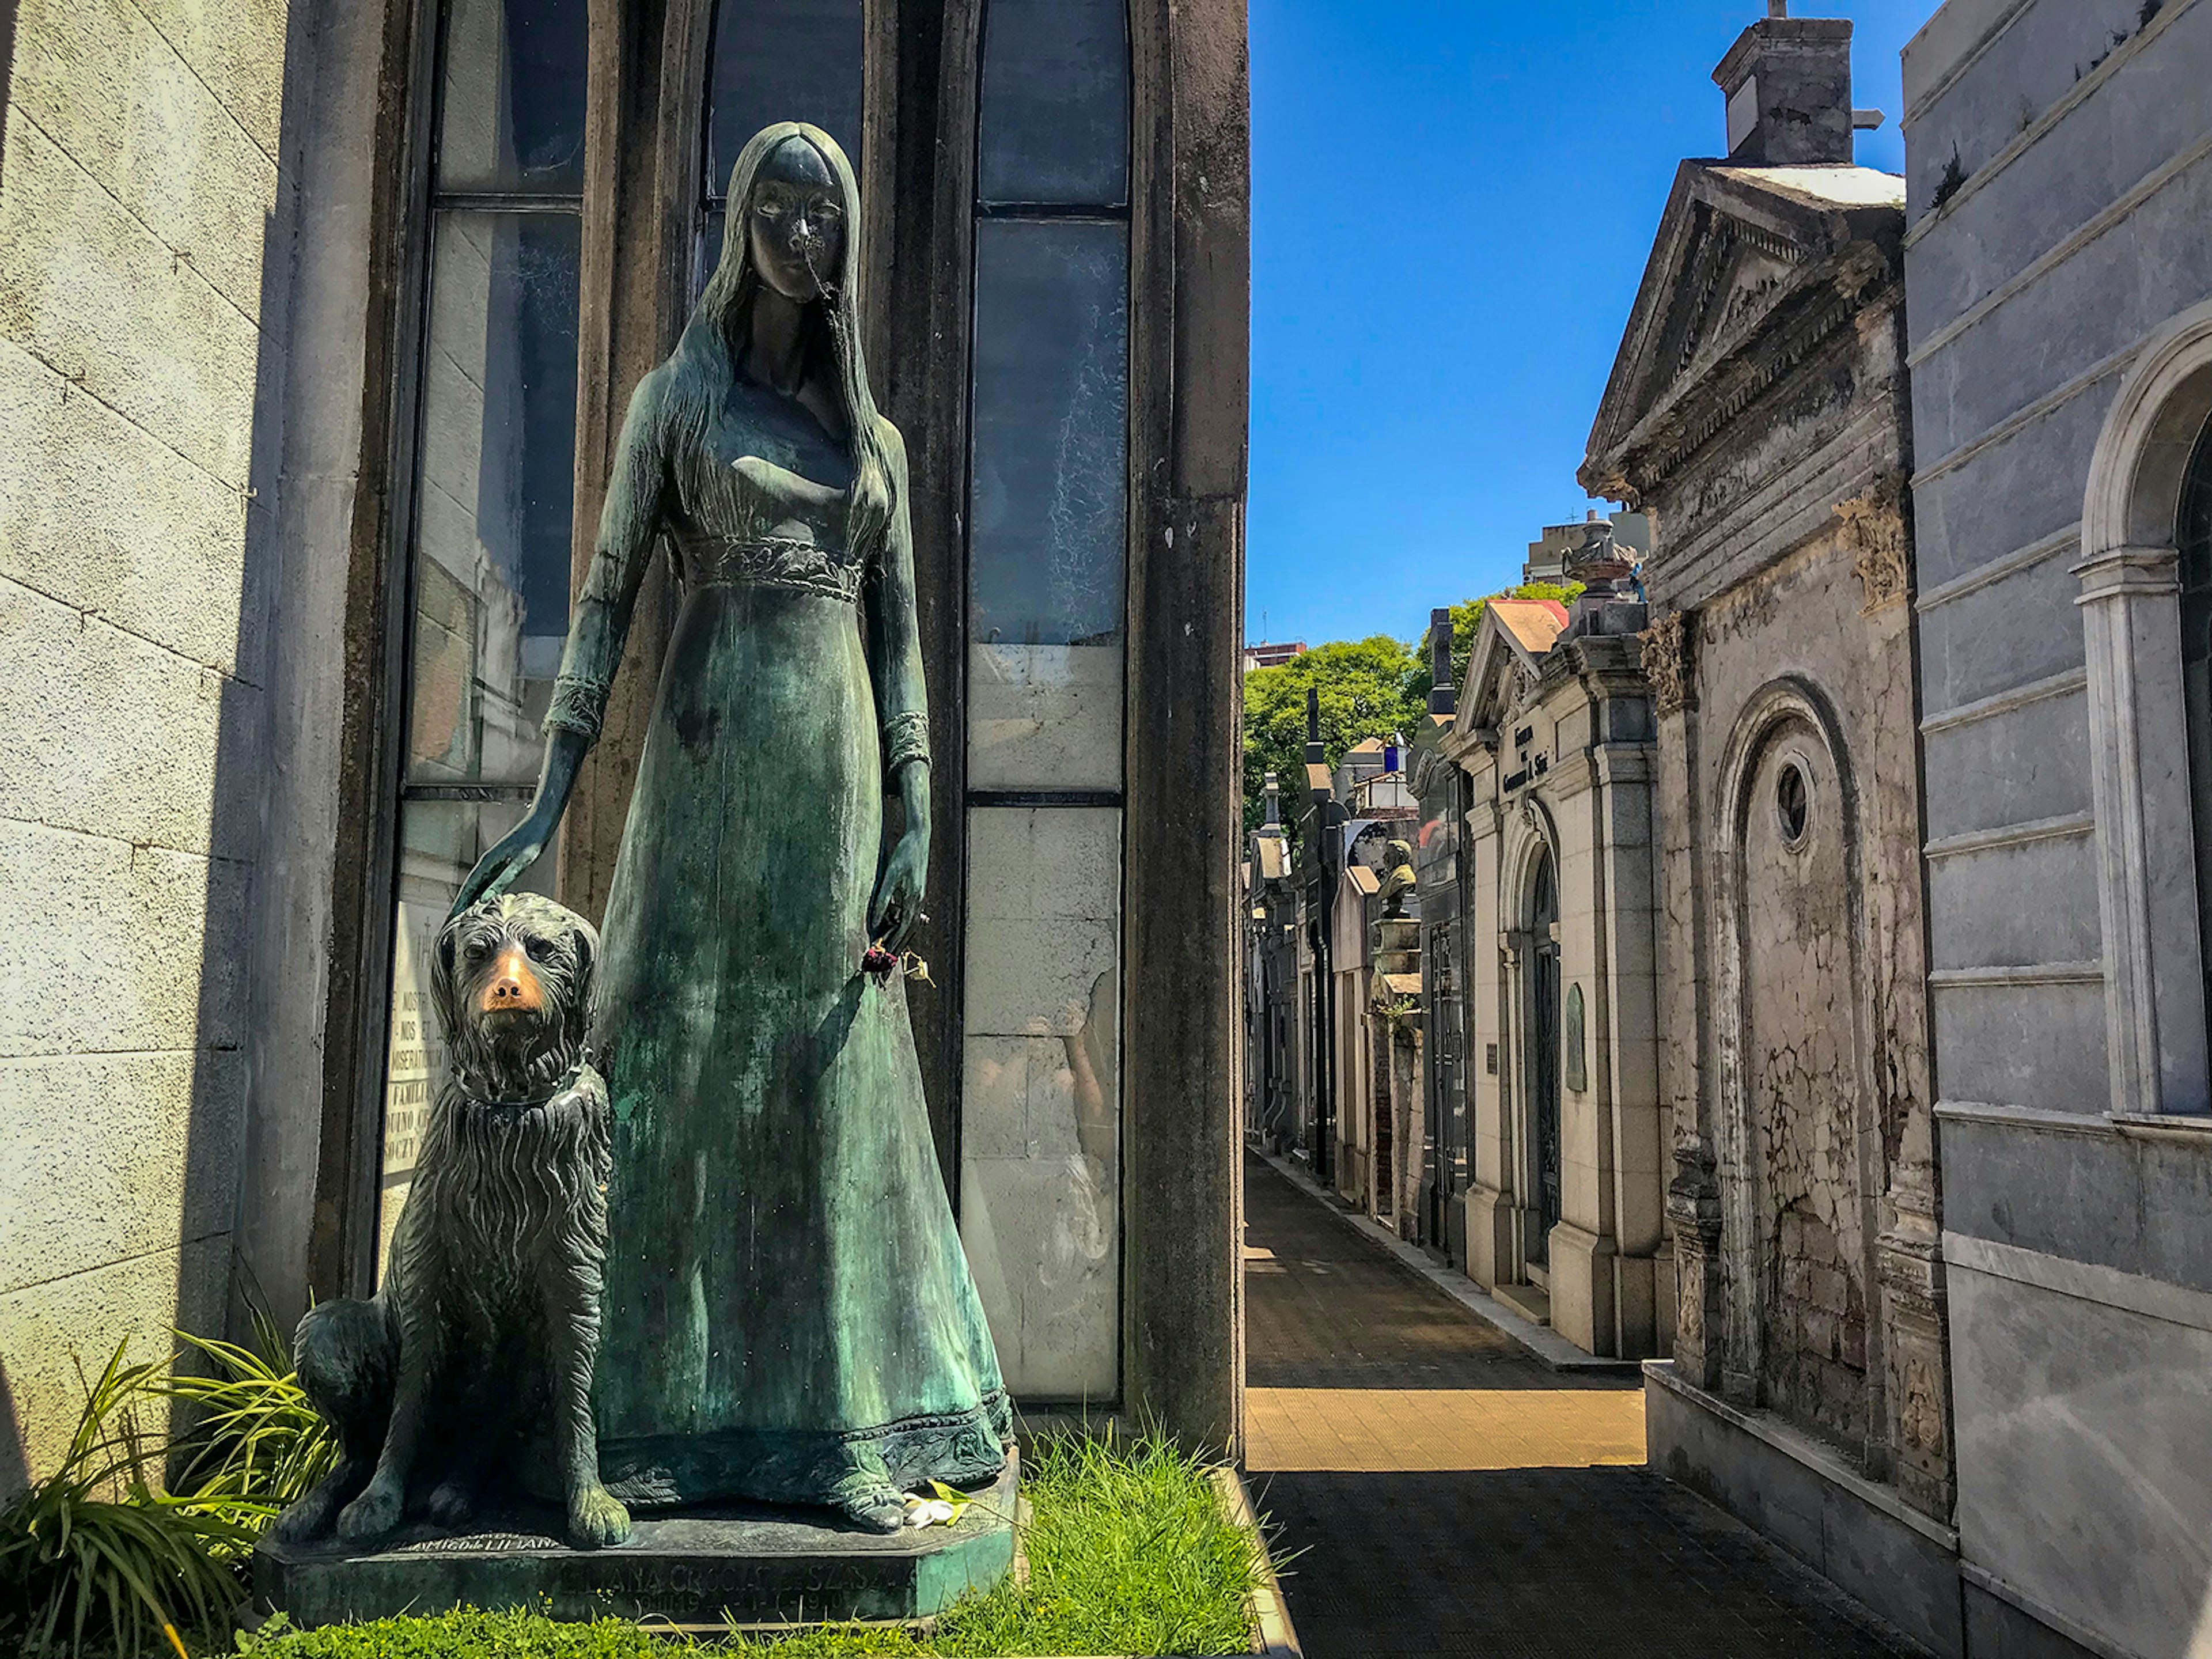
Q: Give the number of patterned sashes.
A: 1